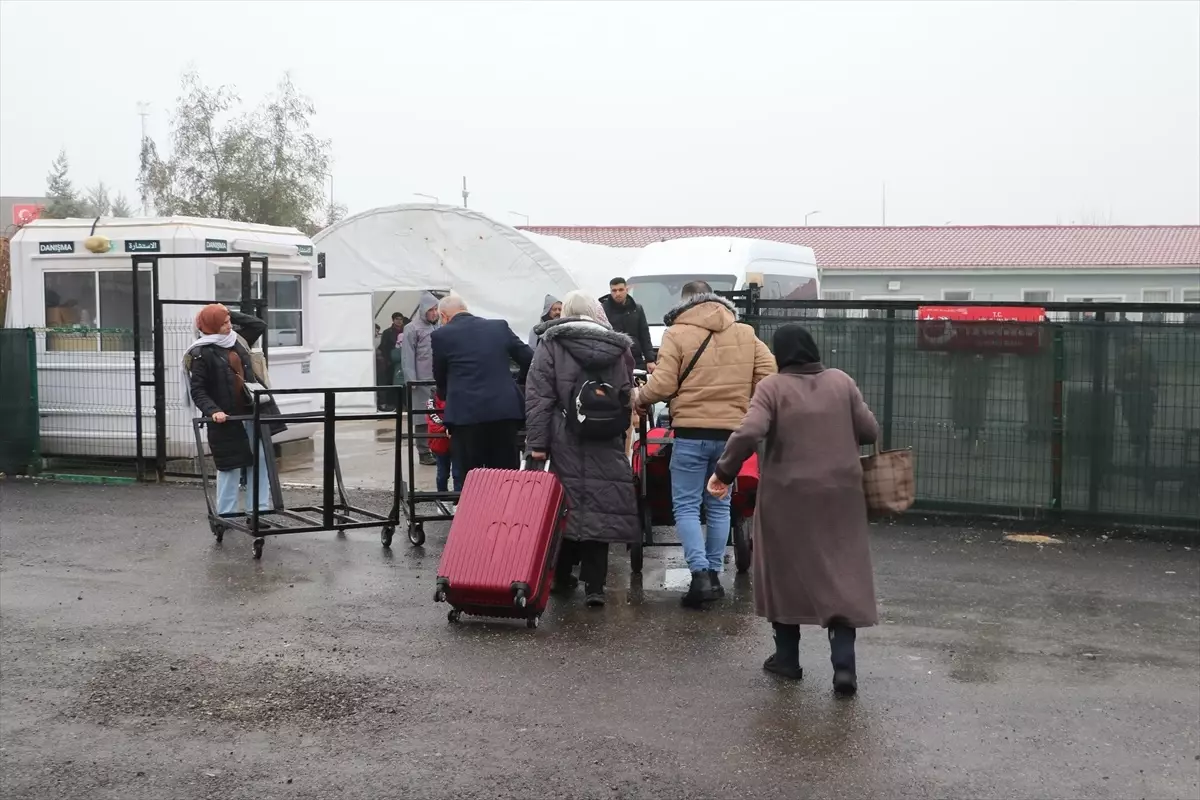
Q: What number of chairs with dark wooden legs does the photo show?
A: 0